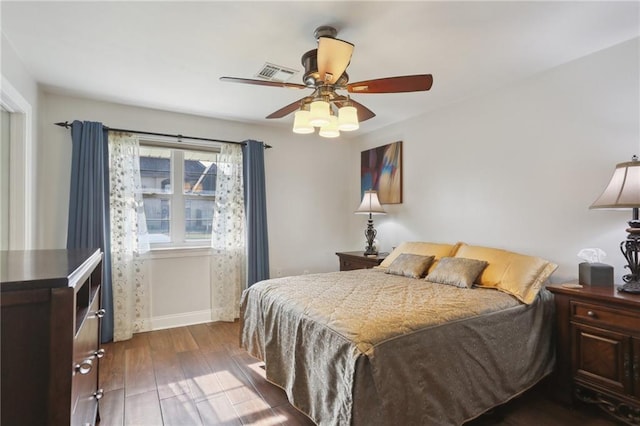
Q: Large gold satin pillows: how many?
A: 2